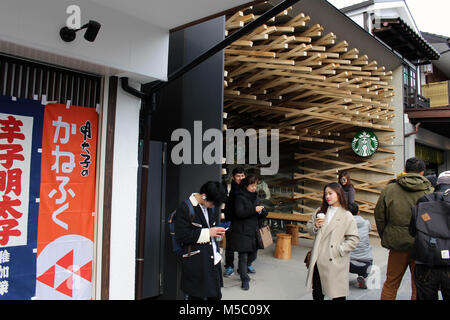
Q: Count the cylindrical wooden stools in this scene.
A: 2